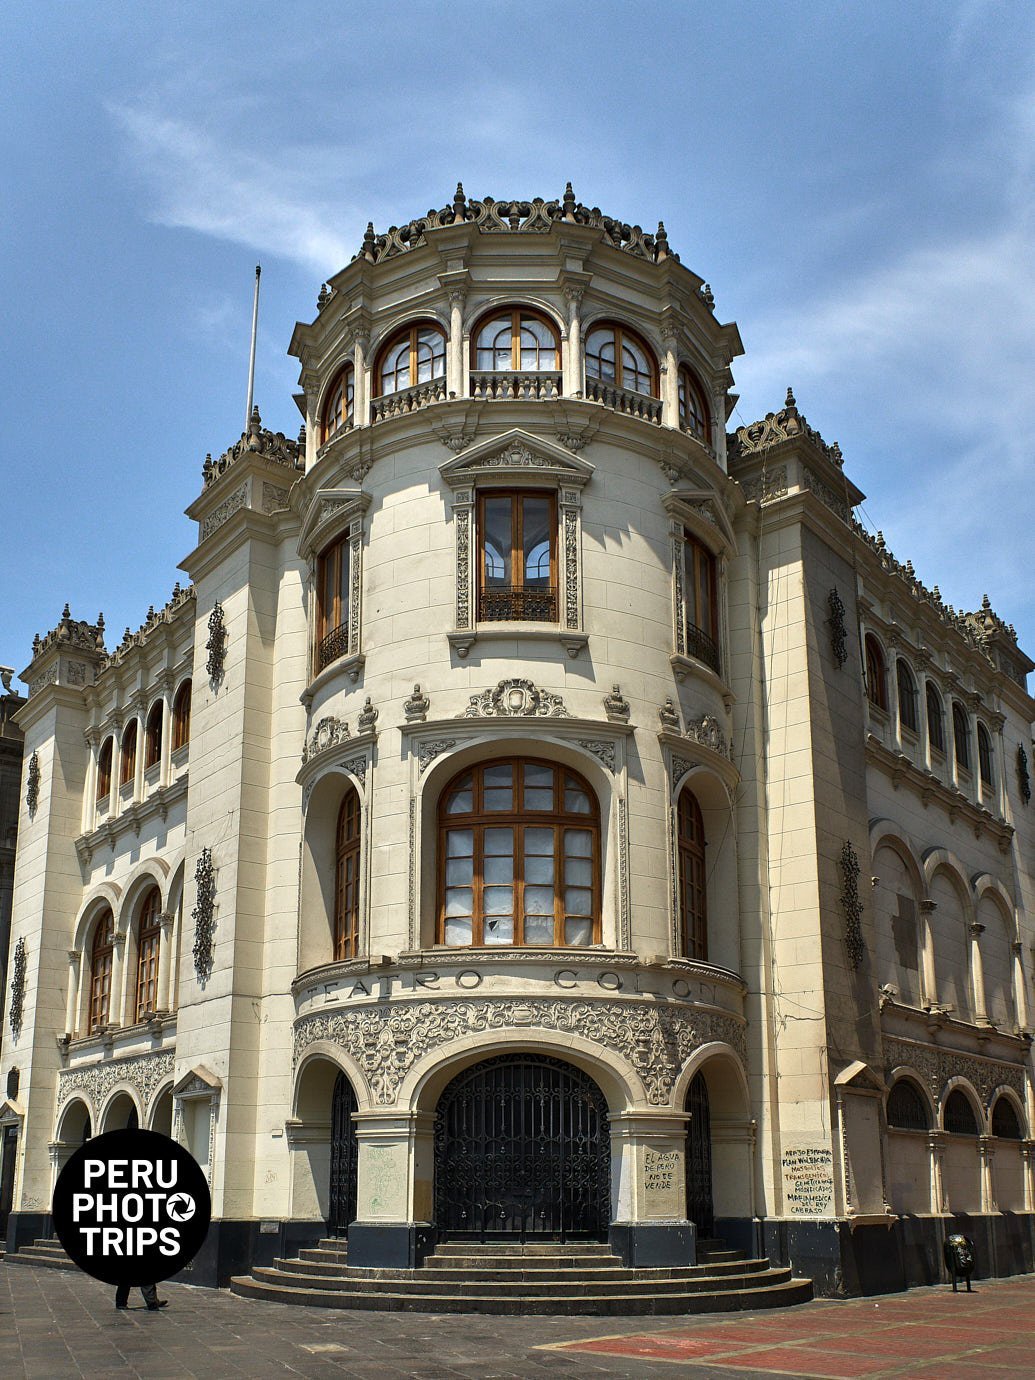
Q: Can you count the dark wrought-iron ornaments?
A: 7